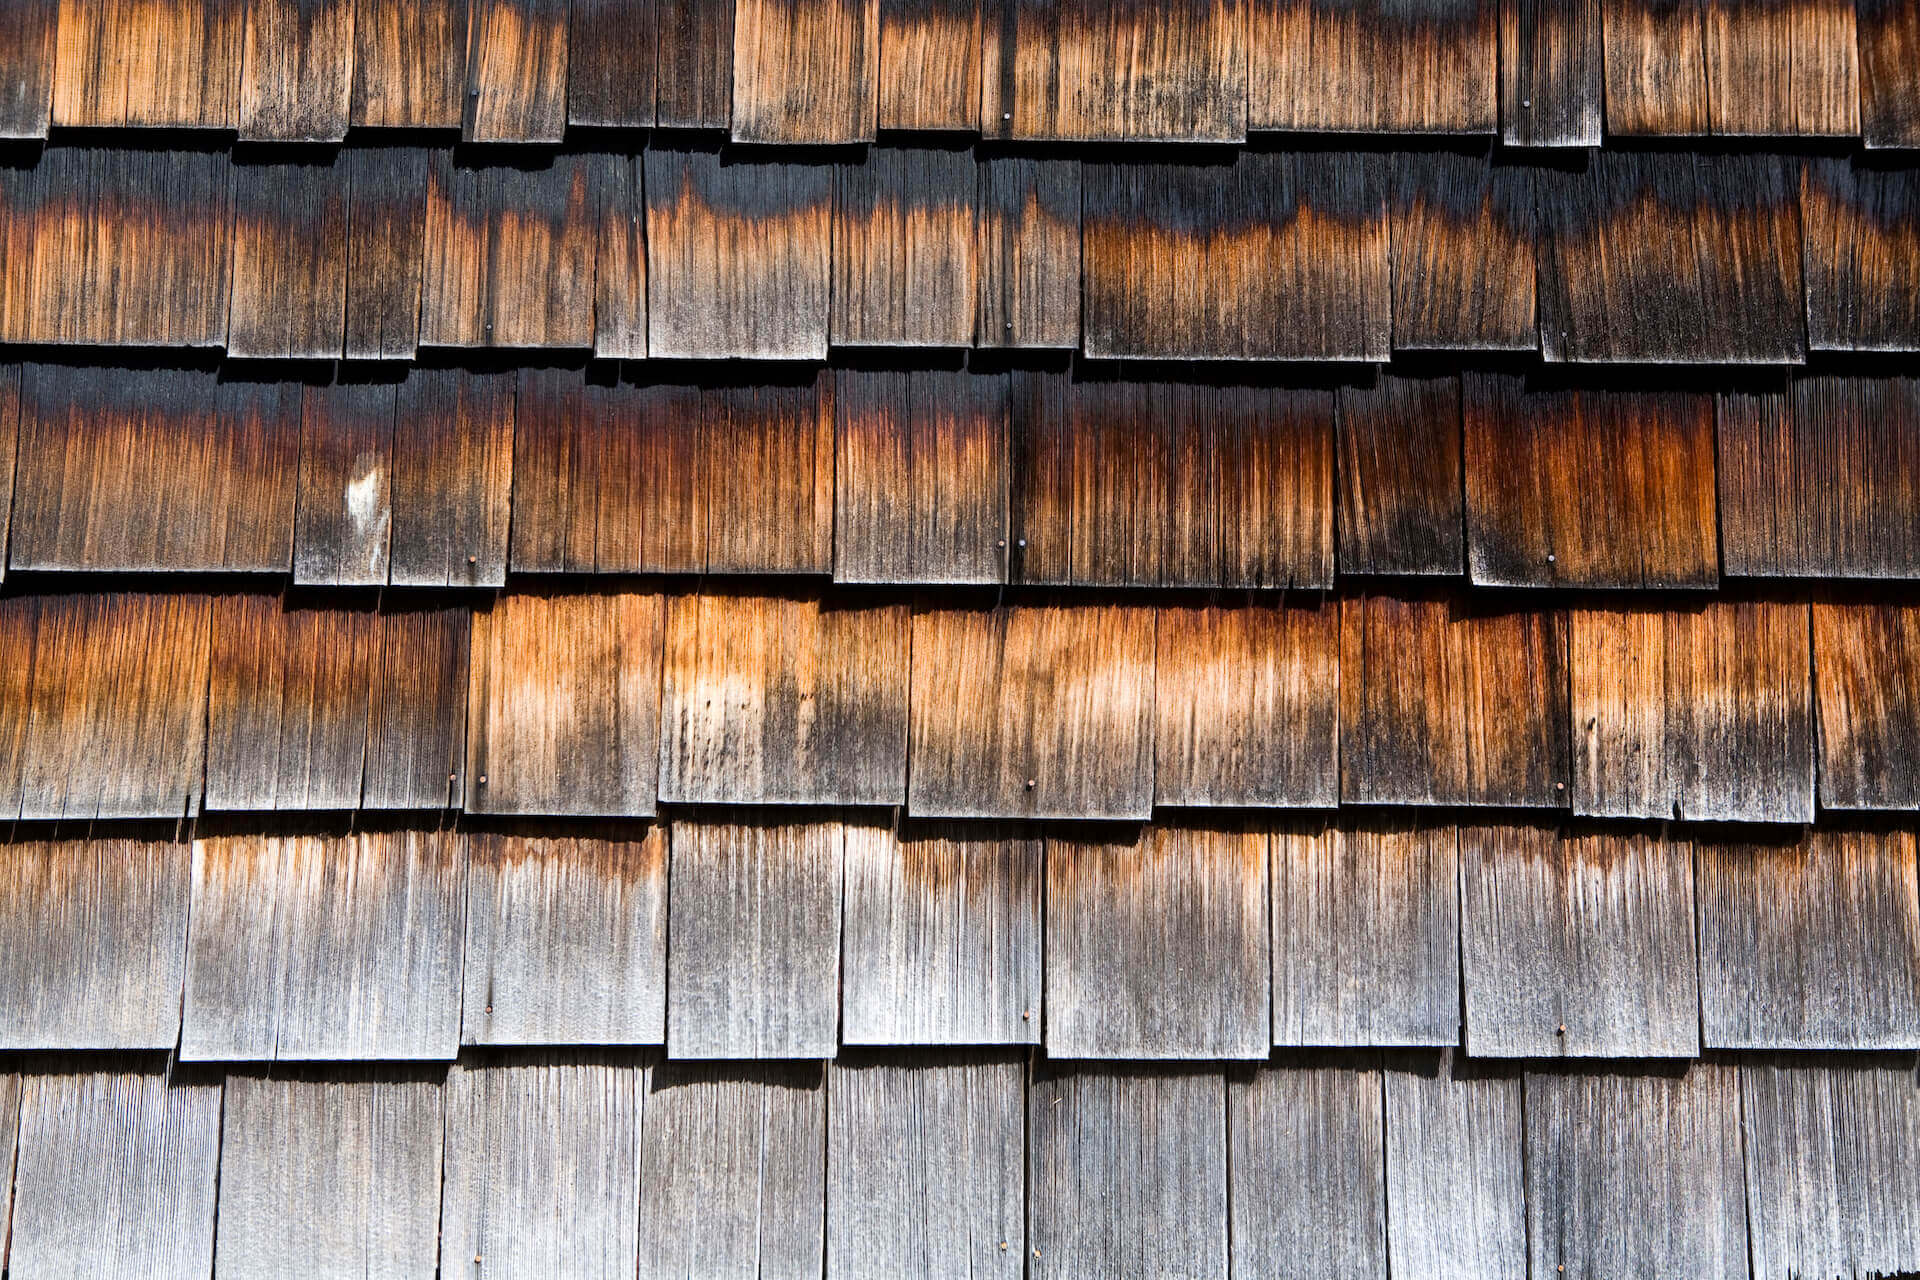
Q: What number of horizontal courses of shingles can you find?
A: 6